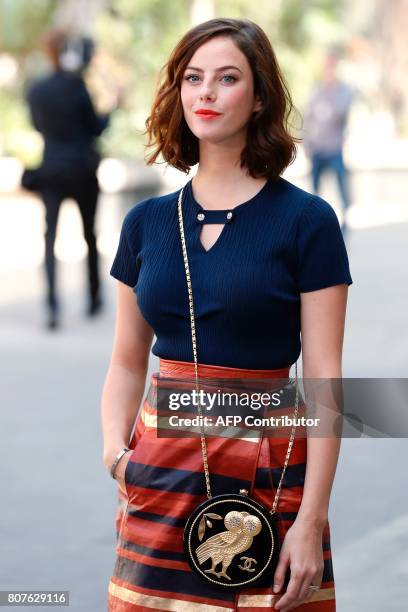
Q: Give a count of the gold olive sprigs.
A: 1